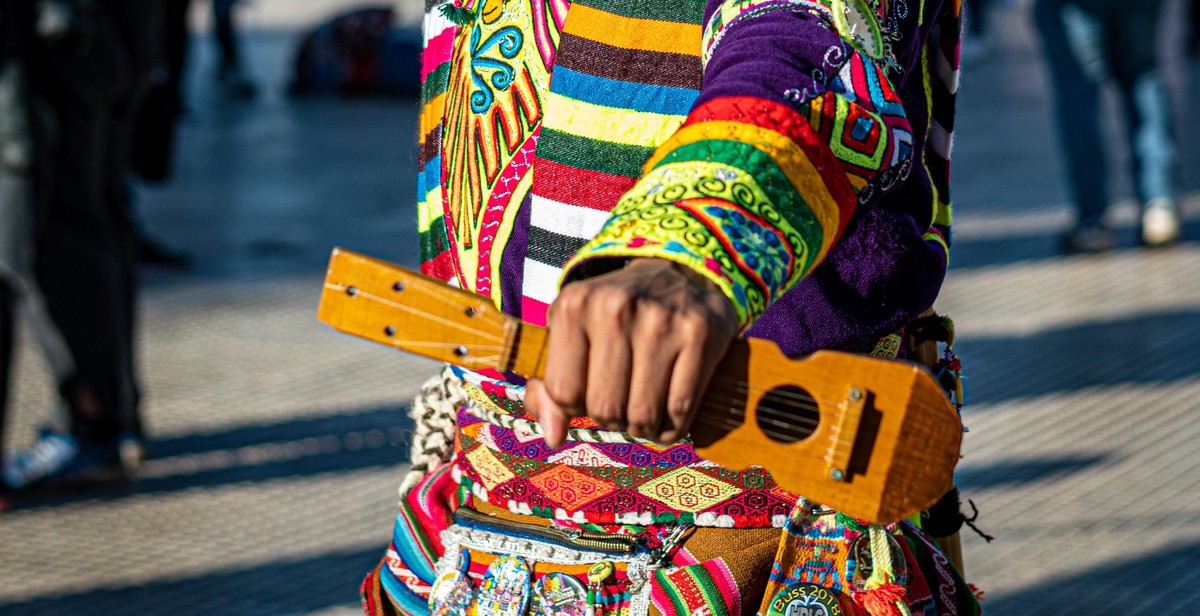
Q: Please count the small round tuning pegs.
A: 5